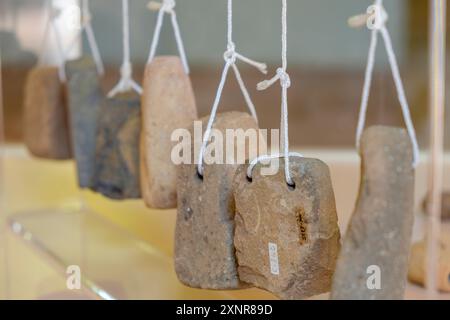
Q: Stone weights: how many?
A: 7